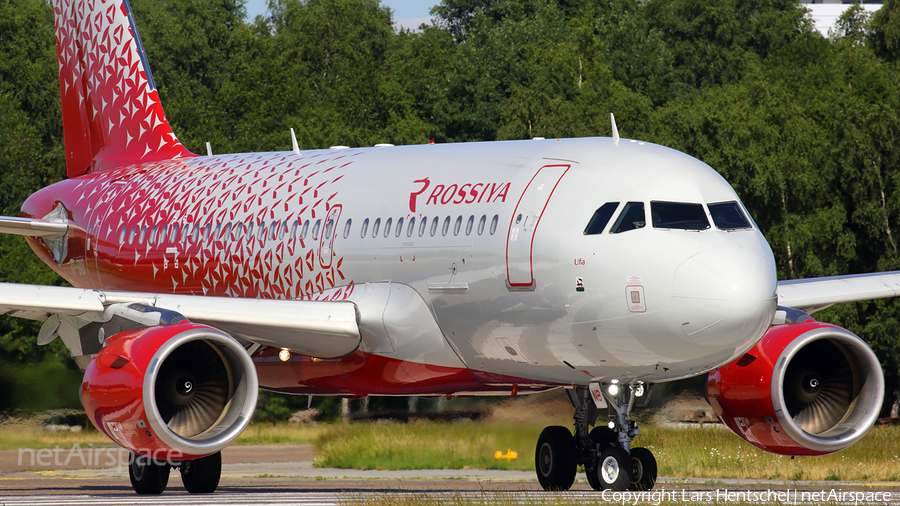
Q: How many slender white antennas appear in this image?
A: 3